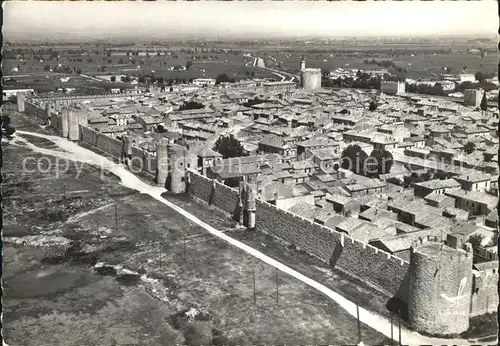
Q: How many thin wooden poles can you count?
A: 11